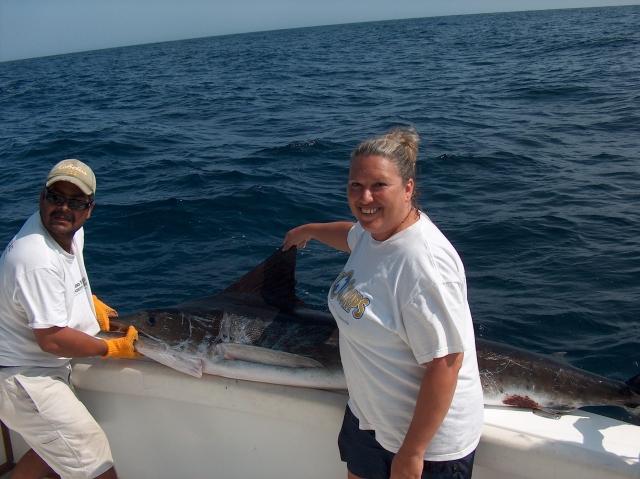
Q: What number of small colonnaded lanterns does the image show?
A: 0